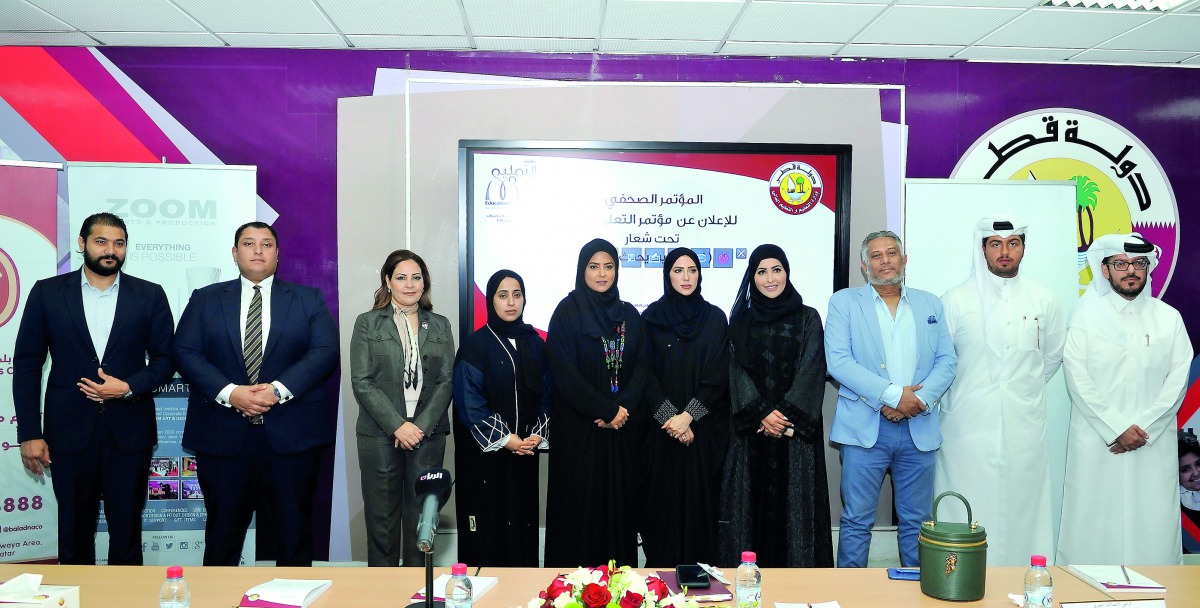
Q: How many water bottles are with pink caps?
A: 4